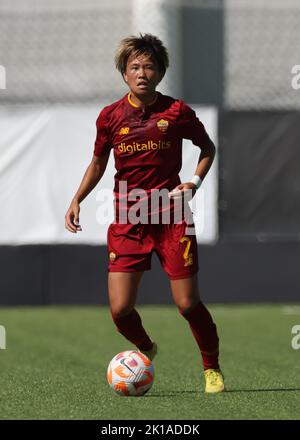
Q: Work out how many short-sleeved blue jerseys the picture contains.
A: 0